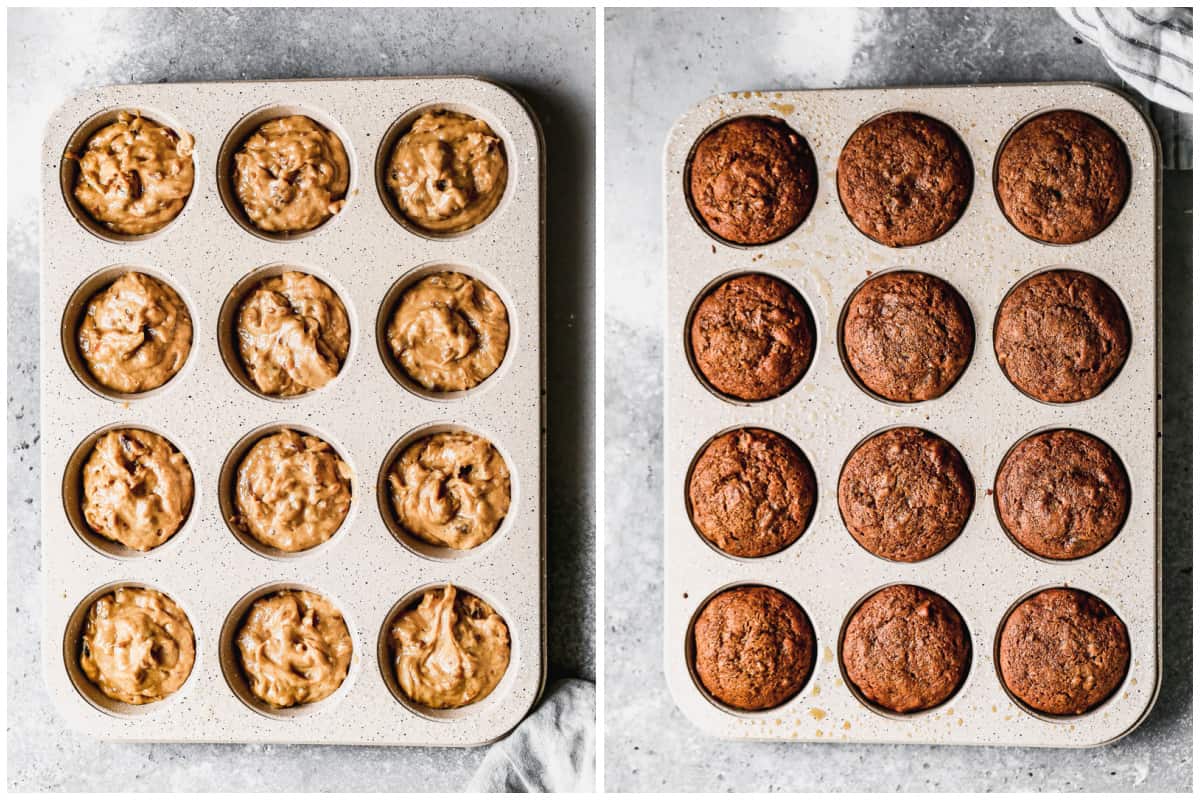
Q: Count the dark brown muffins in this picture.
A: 12